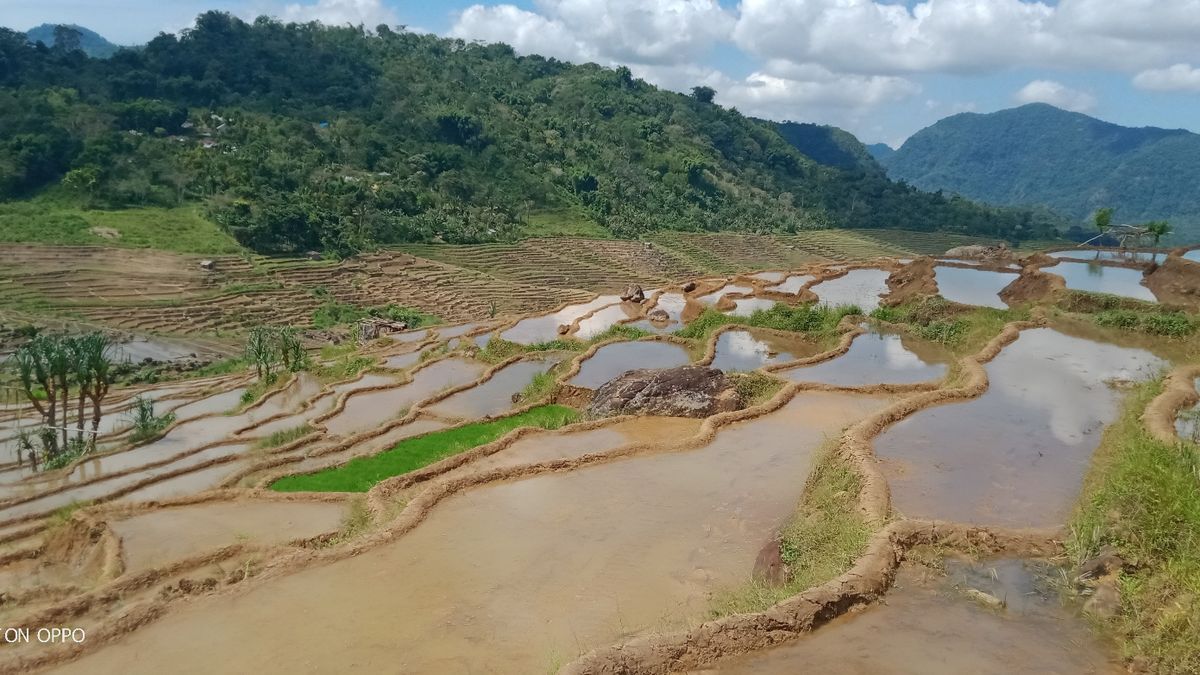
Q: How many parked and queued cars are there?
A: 0